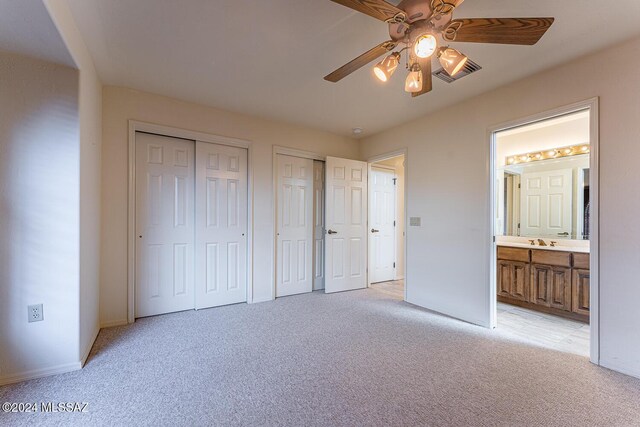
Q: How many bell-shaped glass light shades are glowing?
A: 4